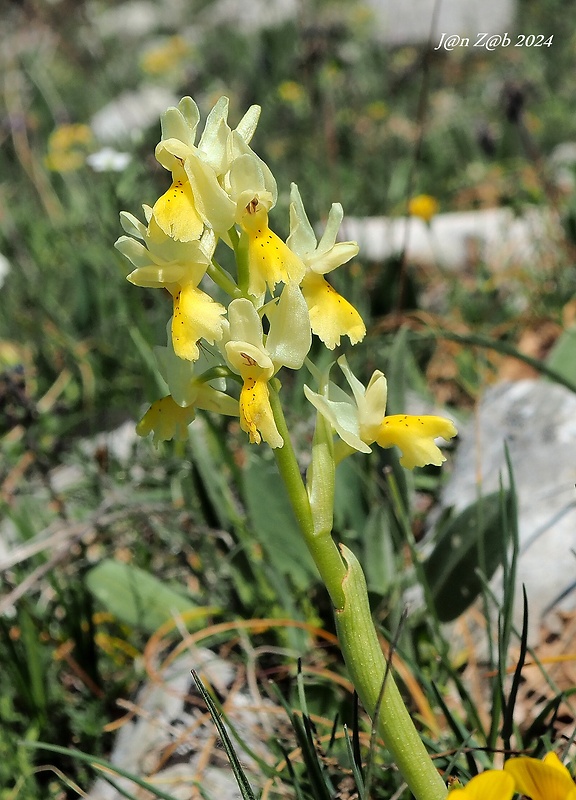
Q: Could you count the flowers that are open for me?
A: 7